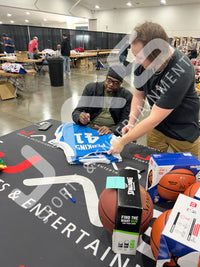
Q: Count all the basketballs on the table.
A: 4